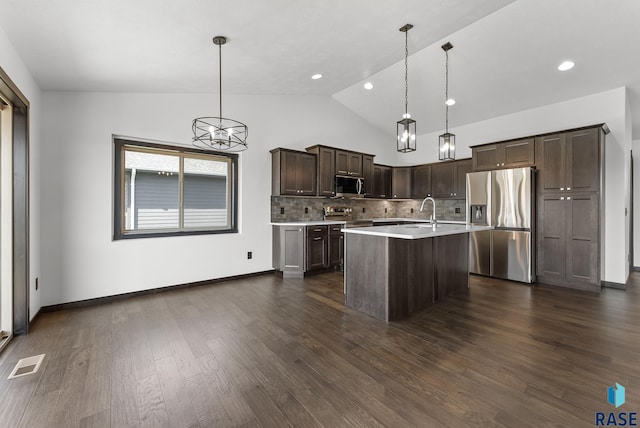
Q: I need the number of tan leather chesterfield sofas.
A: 0